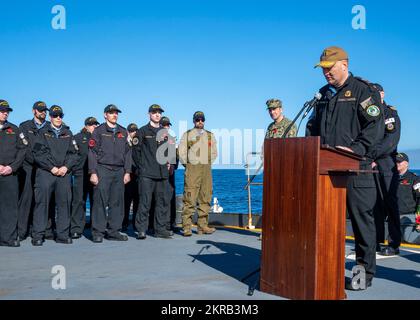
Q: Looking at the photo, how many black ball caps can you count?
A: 11